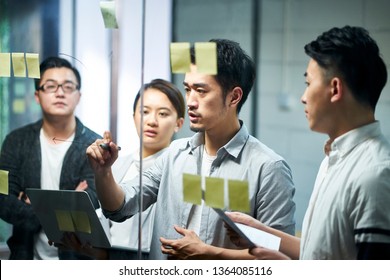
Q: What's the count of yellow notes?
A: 12